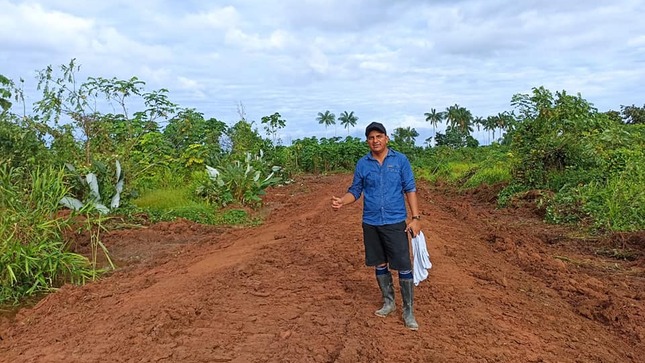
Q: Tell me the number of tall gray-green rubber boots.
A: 2